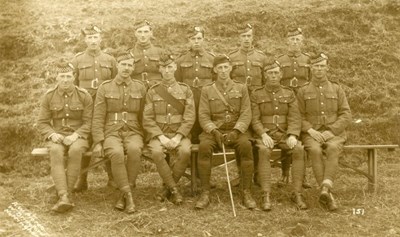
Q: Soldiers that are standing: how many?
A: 5